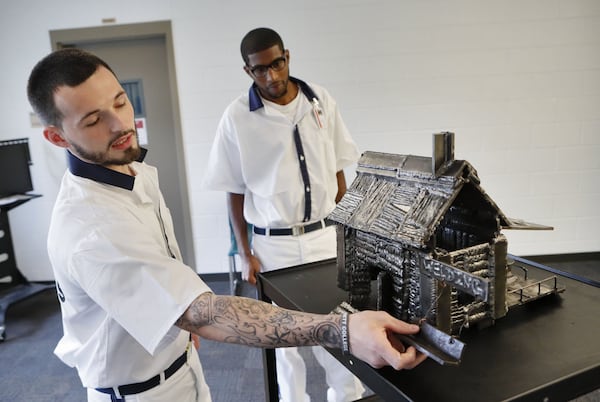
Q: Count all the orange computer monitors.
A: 0